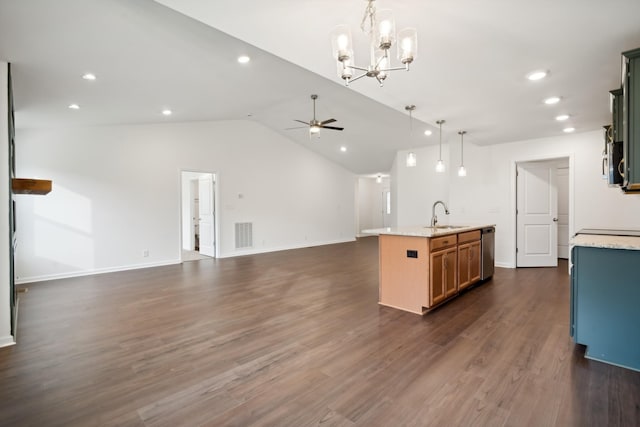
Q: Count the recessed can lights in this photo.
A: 10